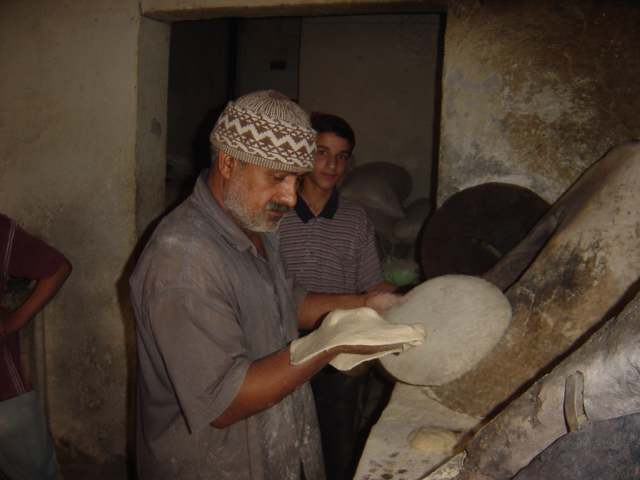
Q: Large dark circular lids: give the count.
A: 1